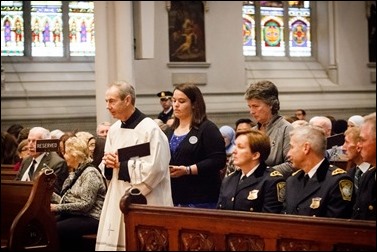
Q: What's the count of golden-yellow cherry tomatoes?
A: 0